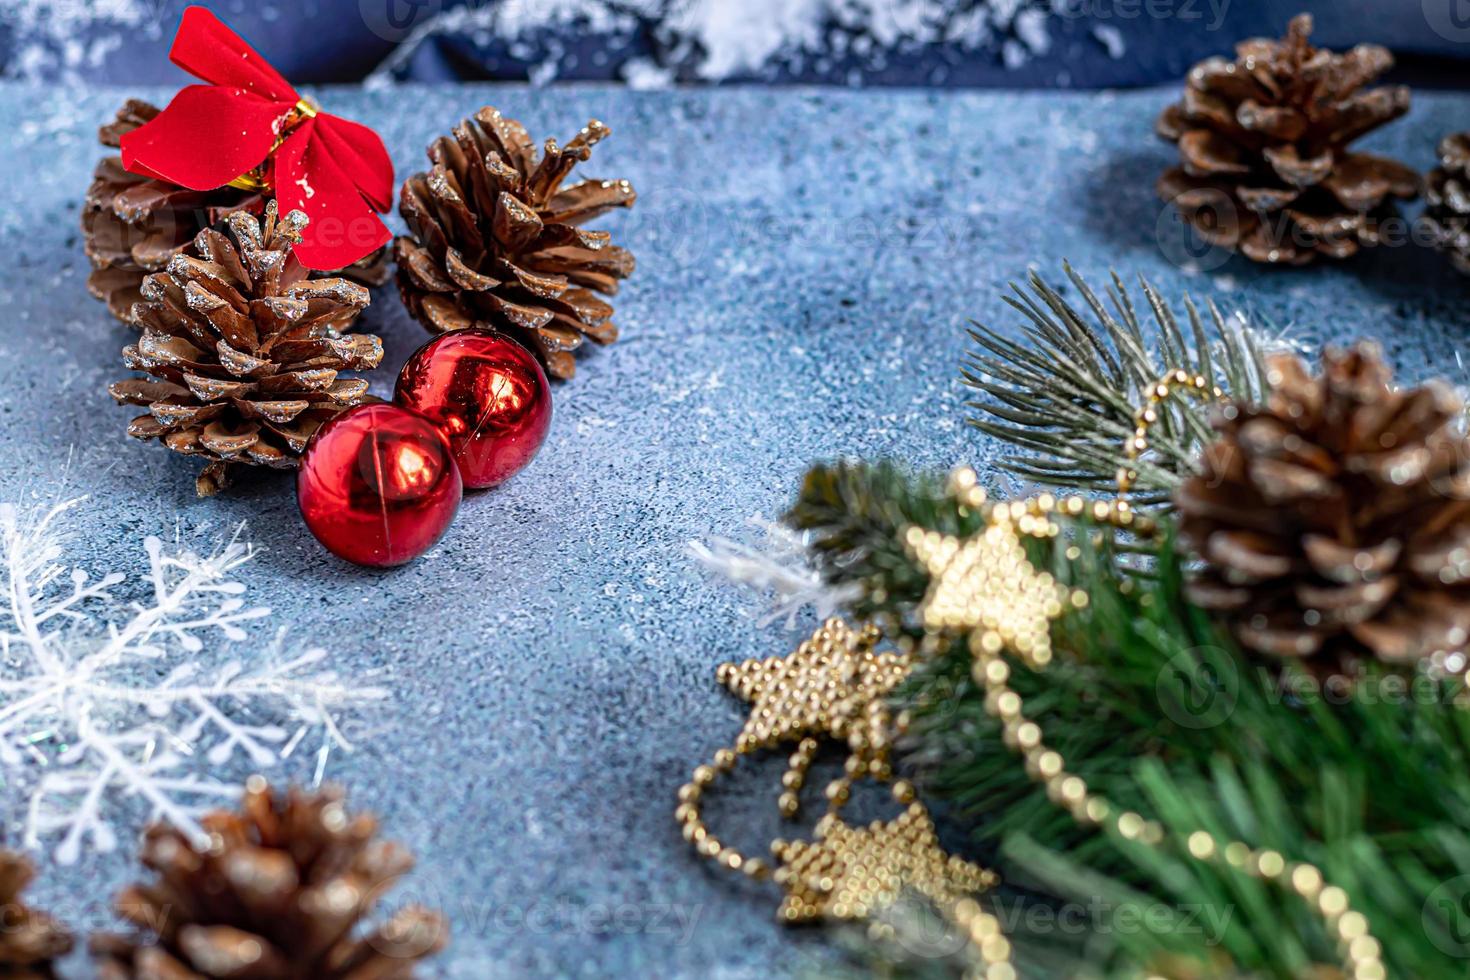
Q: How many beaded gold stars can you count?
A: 3